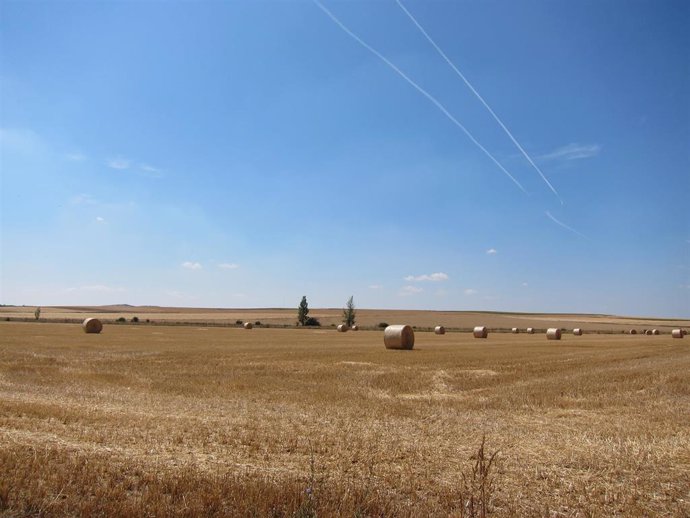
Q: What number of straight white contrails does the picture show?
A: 2